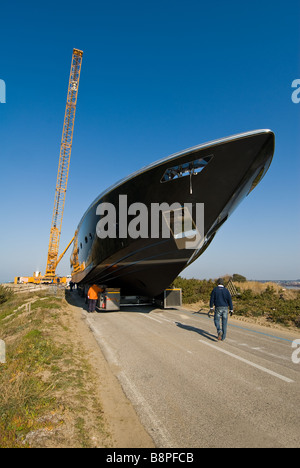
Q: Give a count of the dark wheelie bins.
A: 0